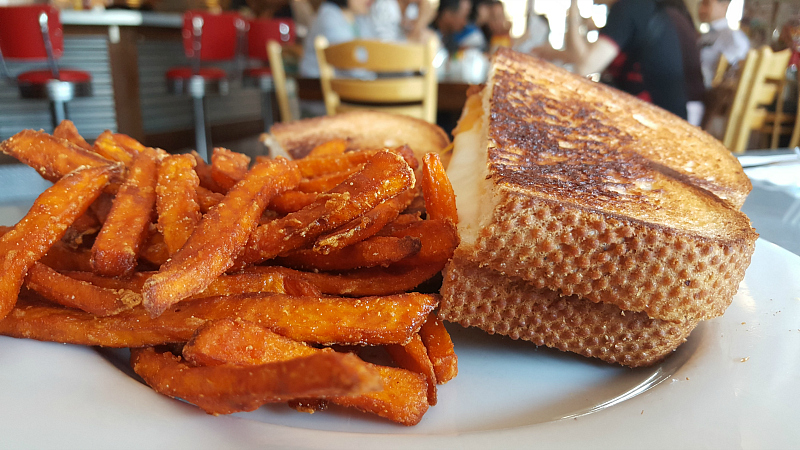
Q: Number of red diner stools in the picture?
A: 3